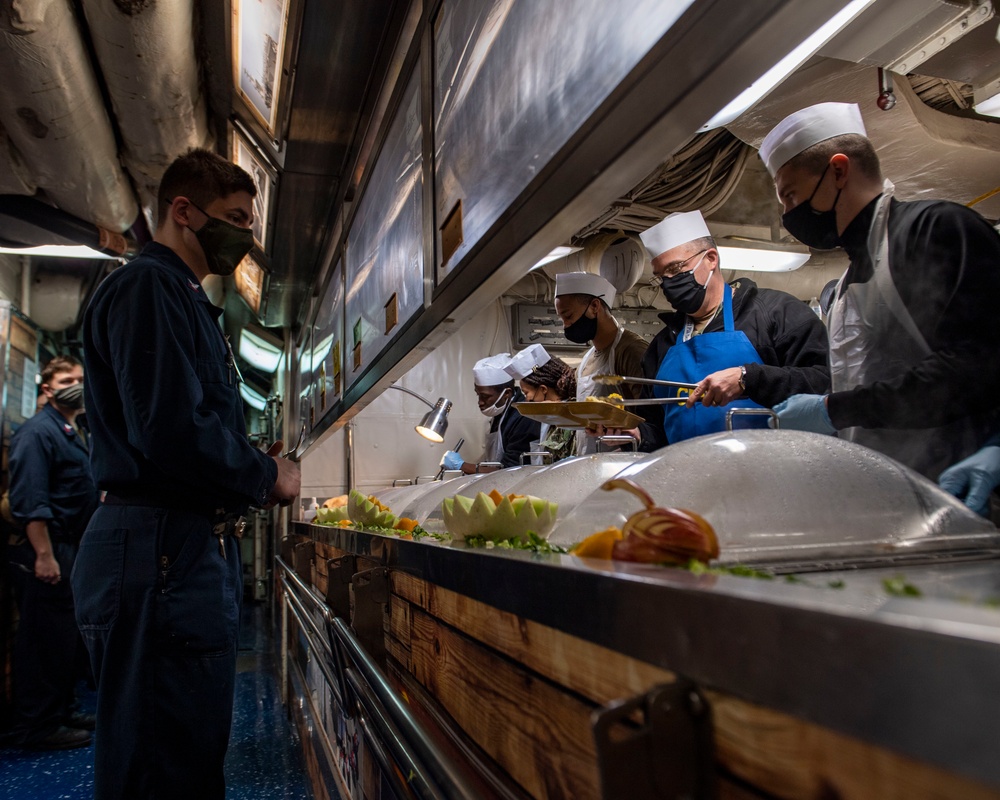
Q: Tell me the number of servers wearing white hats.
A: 5